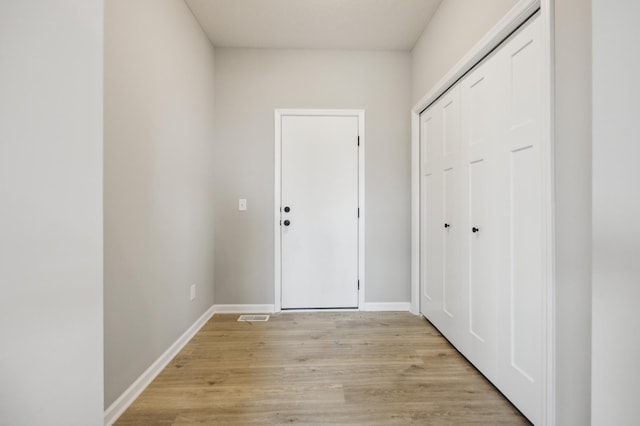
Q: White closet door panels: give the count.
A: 4